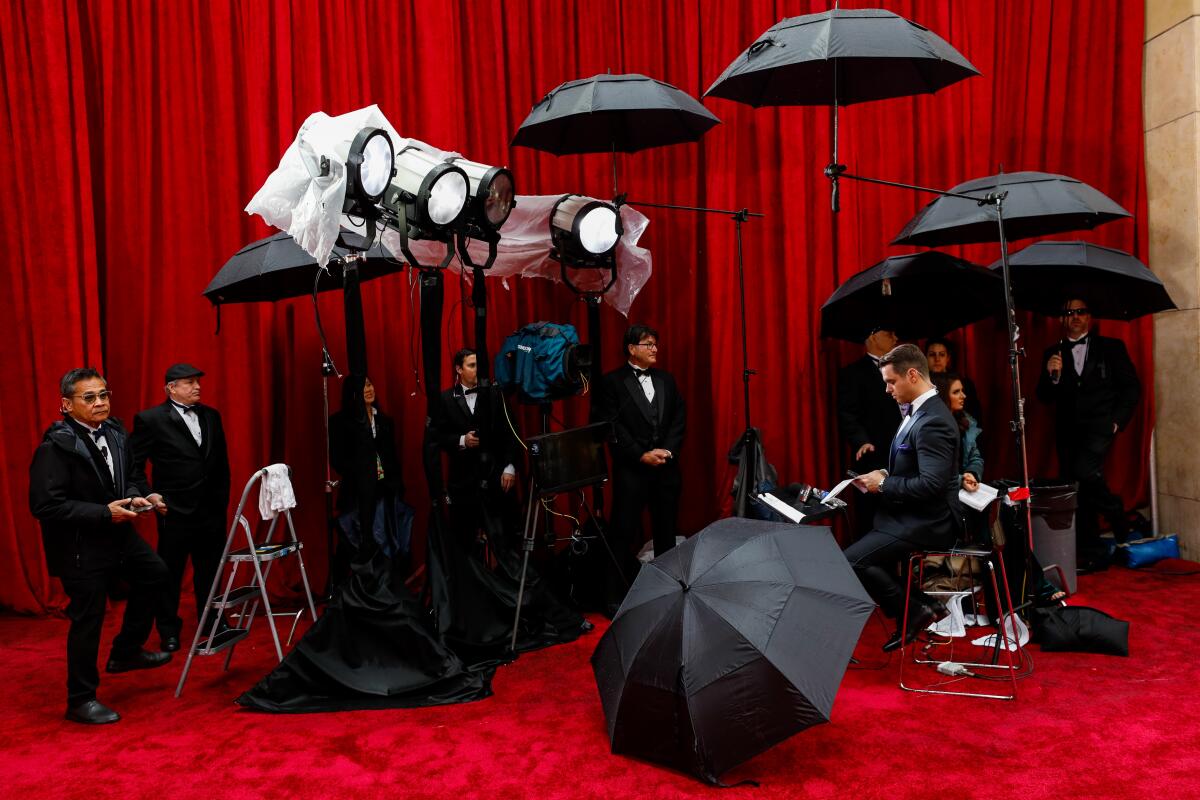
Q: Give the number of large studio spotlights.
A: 4